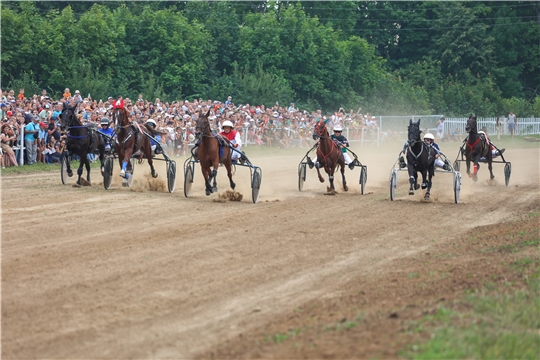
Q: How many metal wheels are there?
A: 12